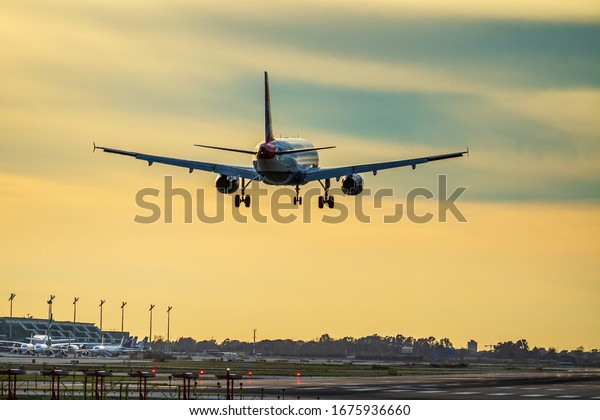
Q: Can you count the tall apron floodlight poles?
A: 7